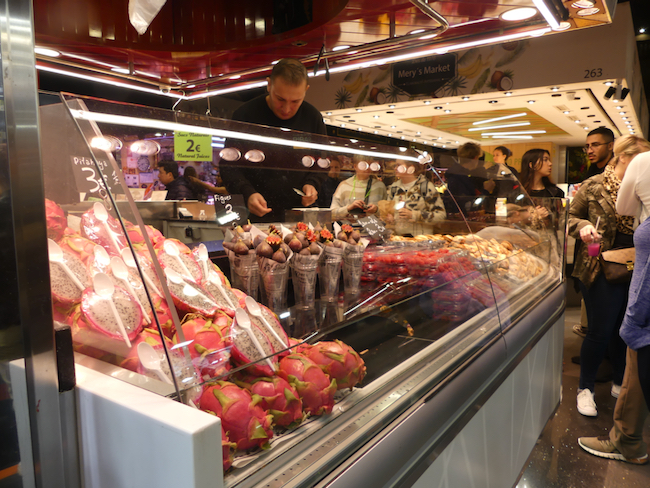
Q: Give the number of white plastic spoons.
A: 13